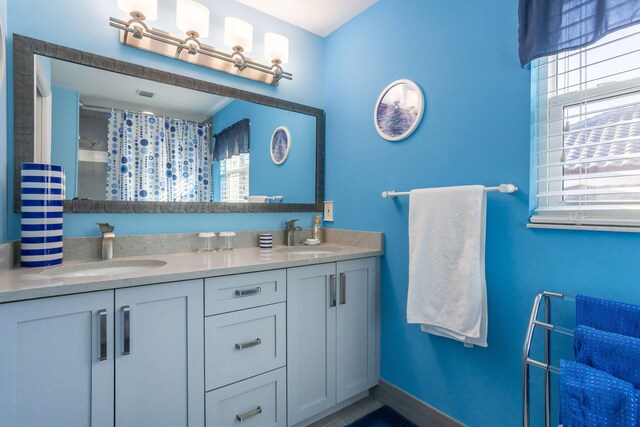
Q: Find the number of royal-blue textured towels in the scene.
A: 3